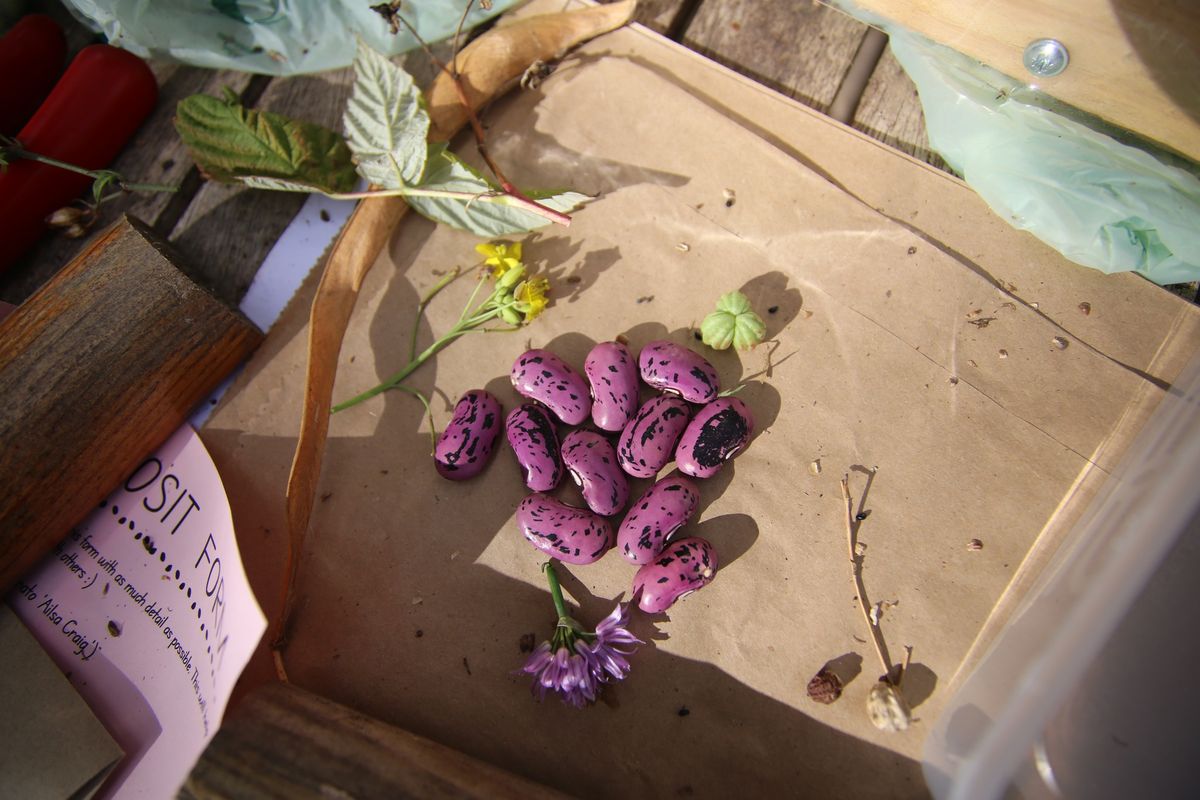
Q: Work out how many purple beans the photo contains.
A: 11